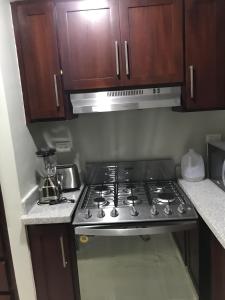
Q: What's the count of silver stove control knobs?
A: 7